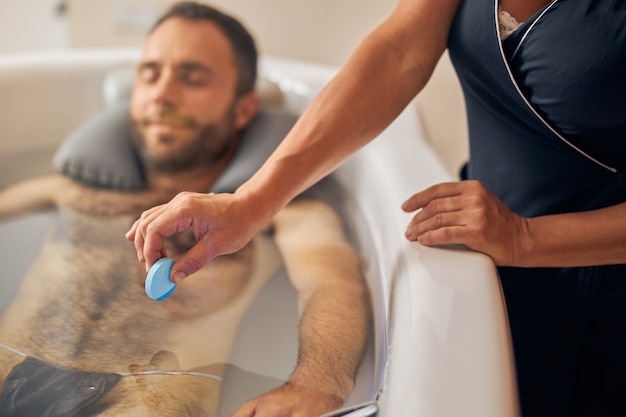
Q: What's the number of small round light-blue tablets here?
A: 1